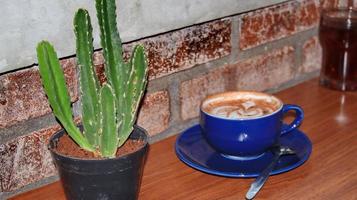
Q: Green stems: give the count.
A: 5